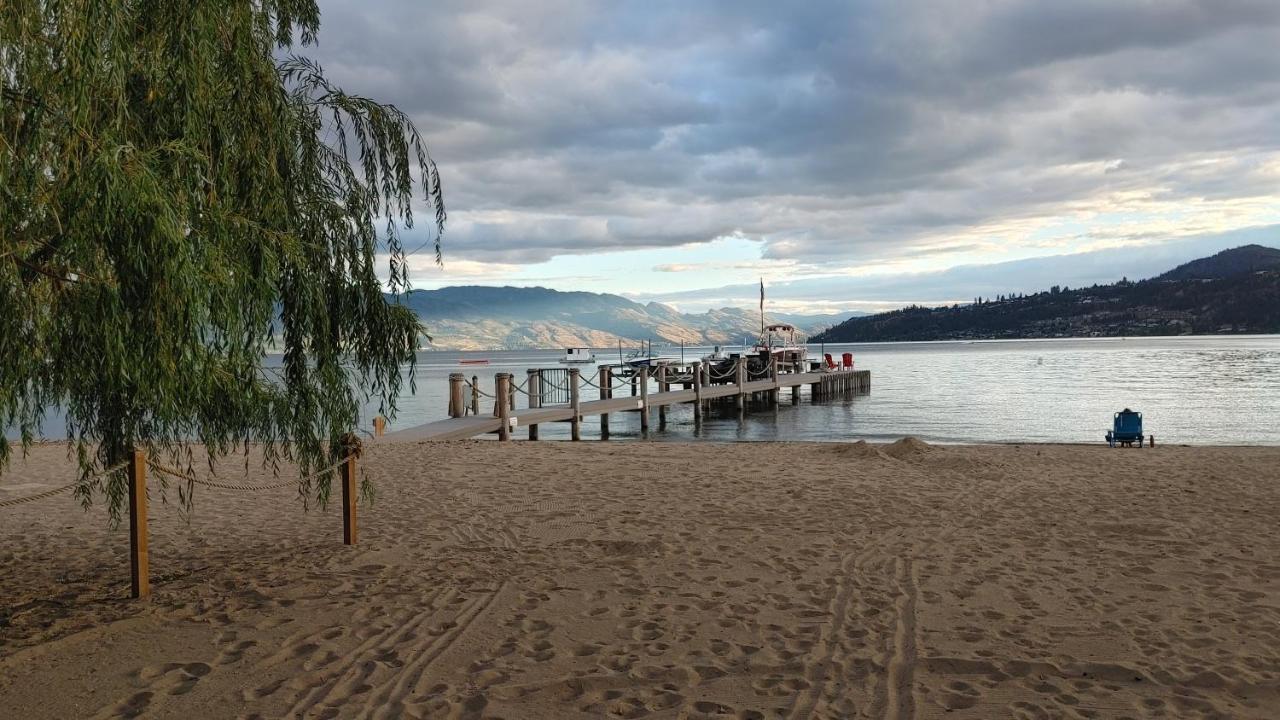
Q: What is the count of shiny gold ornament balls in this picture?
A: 0